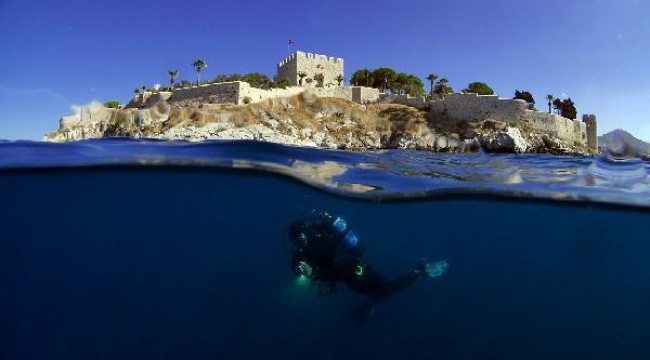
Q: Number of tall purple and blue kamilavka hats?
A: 0